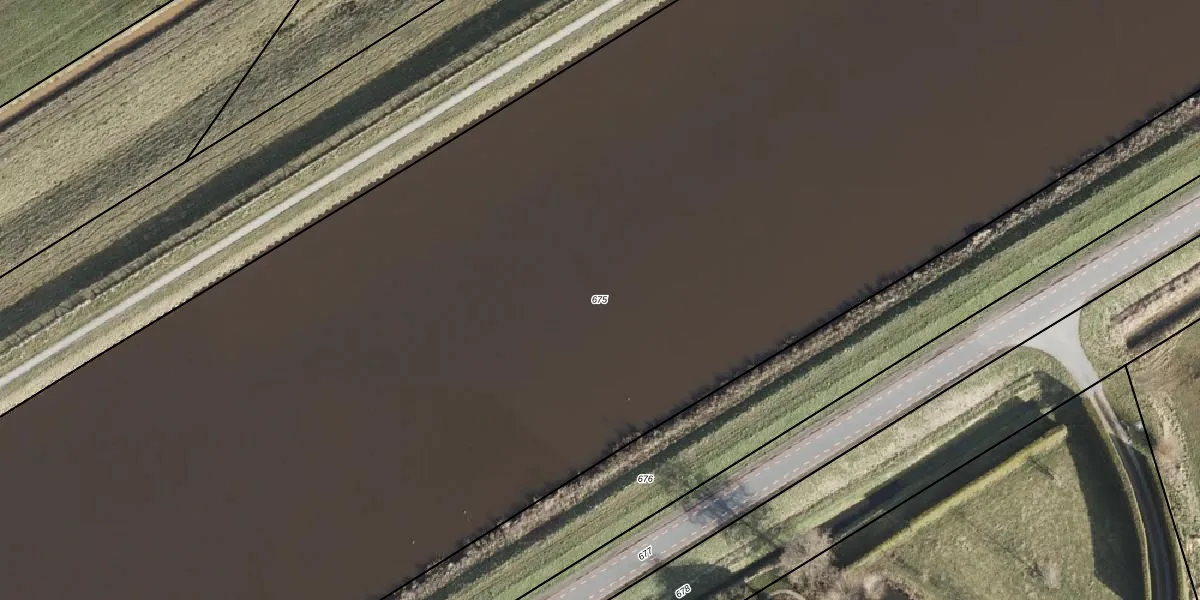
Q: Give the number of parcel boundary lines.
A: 9